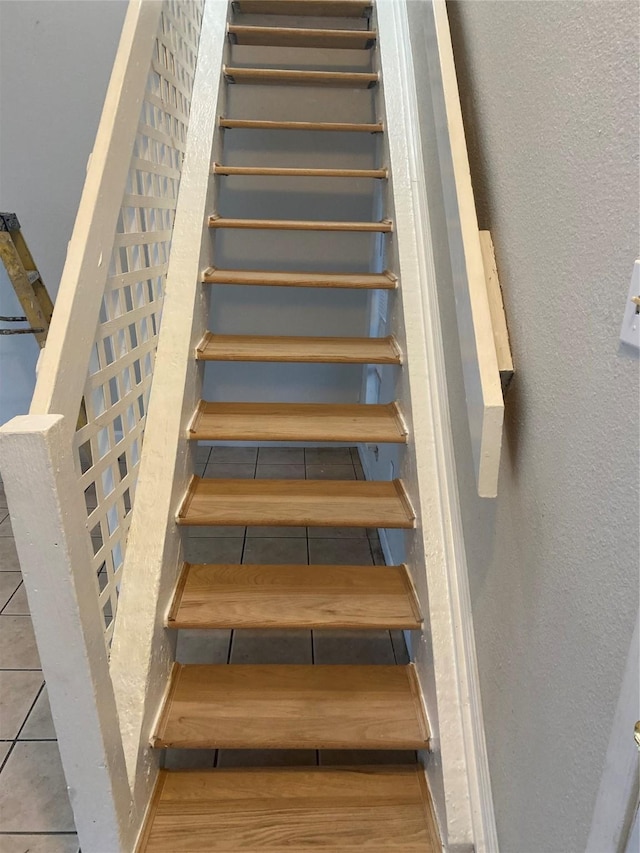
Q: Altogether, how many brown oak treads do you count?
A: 13